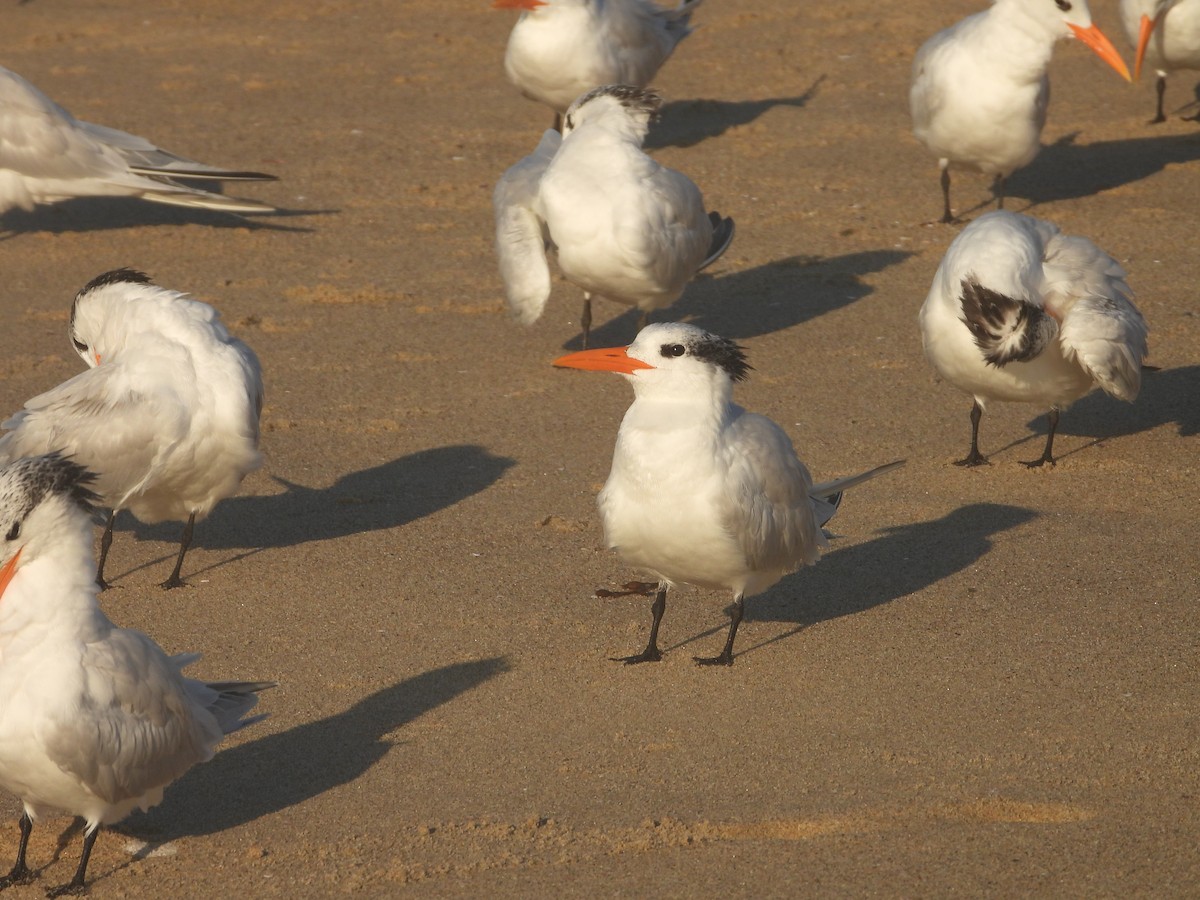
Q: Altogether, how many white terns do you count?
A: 9